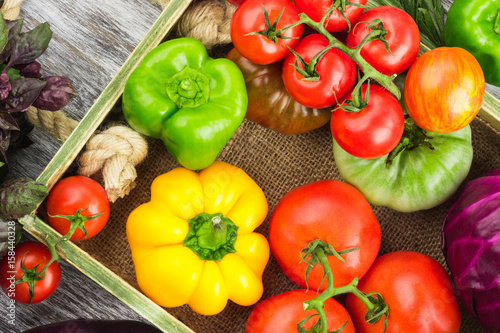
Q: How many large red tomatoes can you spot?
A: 3